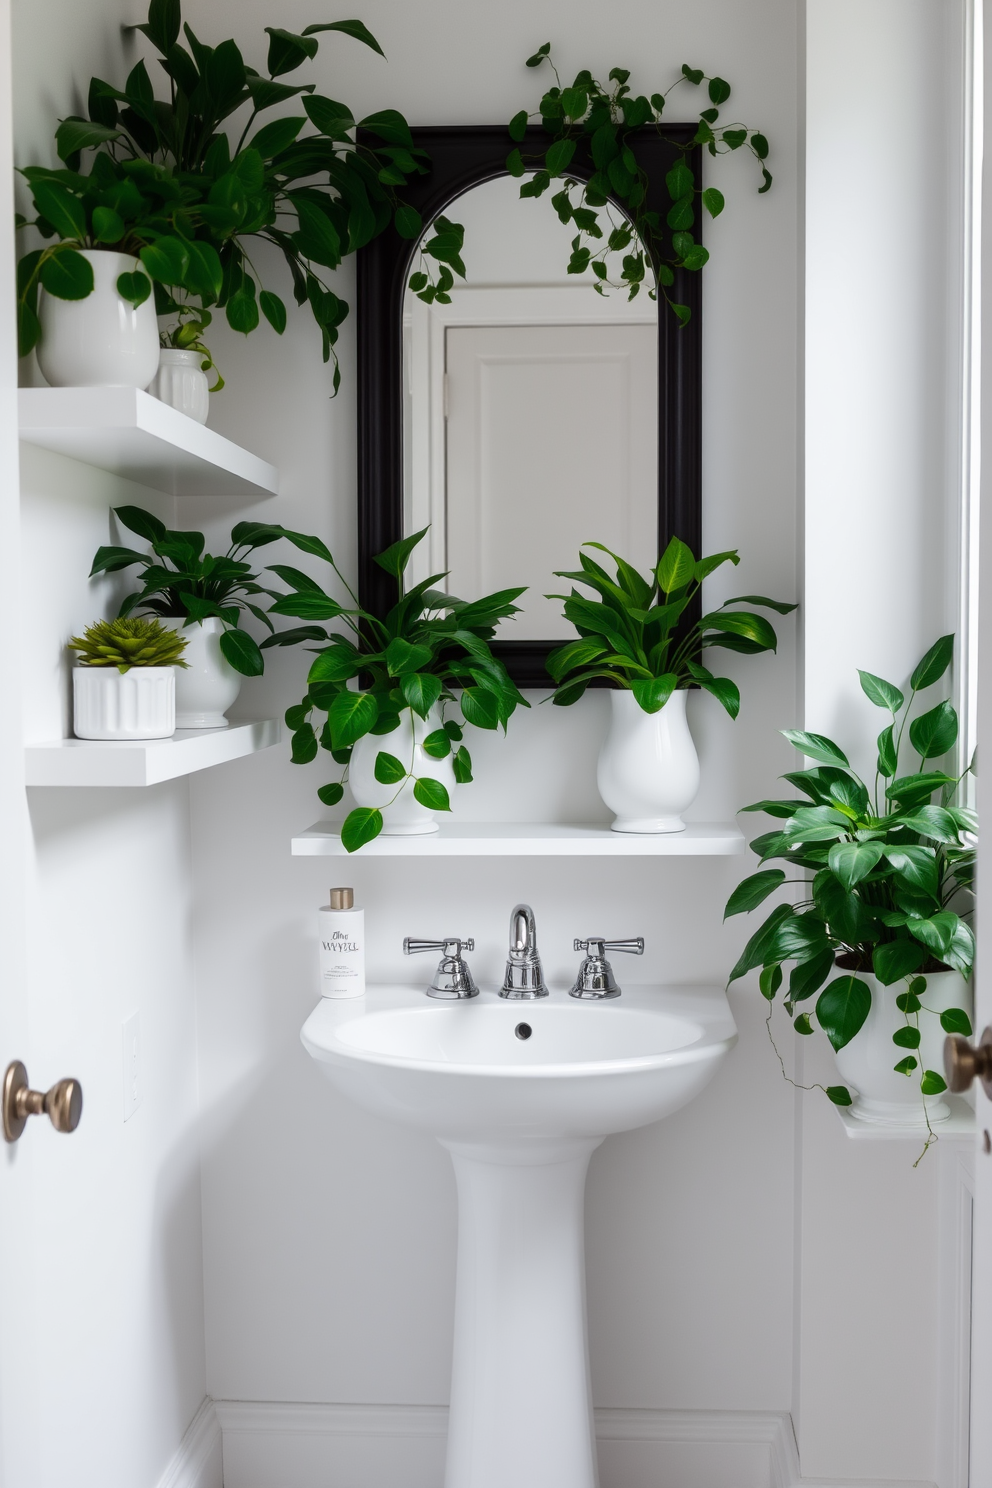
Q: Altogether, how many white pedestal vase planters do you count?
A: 4